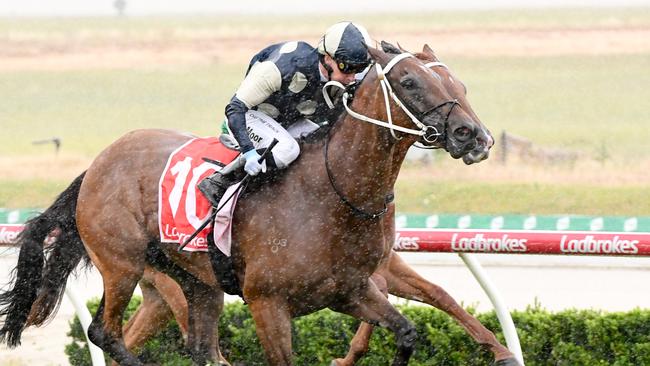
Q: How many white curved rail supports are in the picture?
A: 2